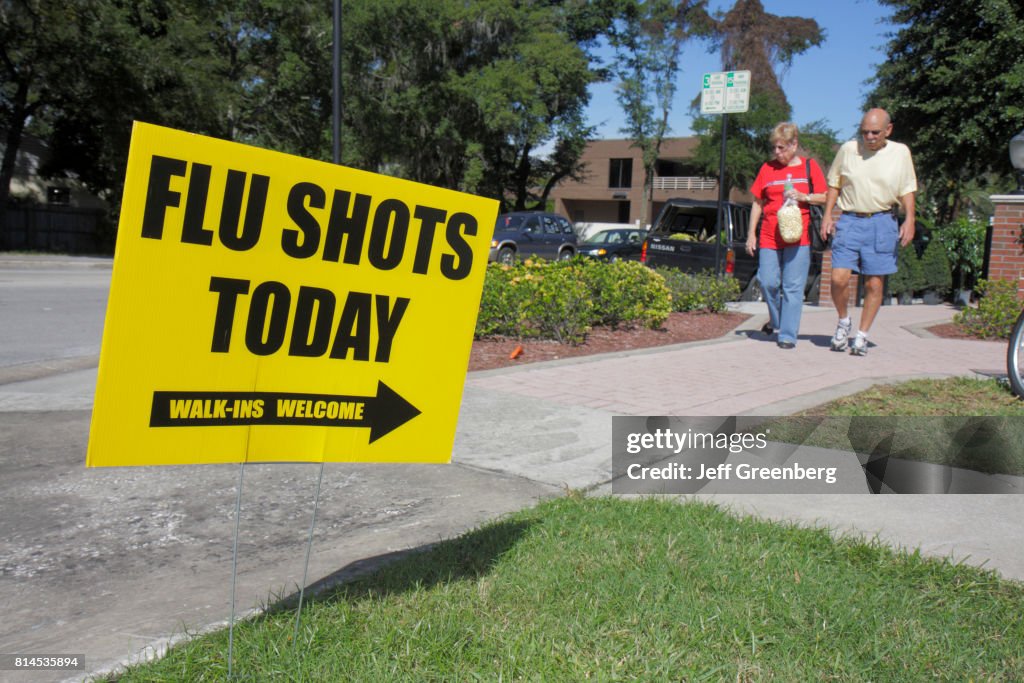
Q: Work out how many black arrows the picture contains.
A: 1